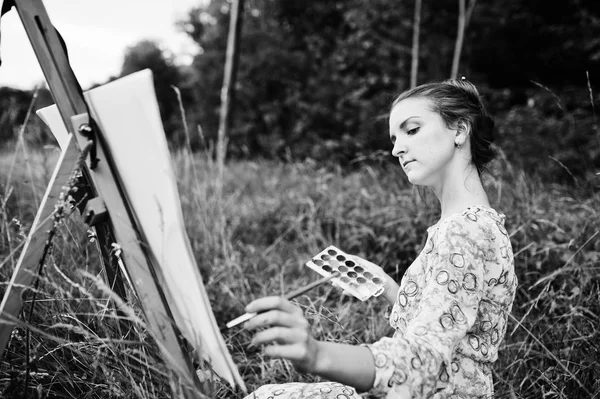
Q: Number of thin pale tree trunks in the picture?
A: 3